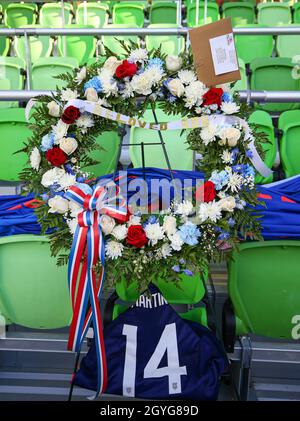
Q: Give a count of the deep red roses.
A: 6